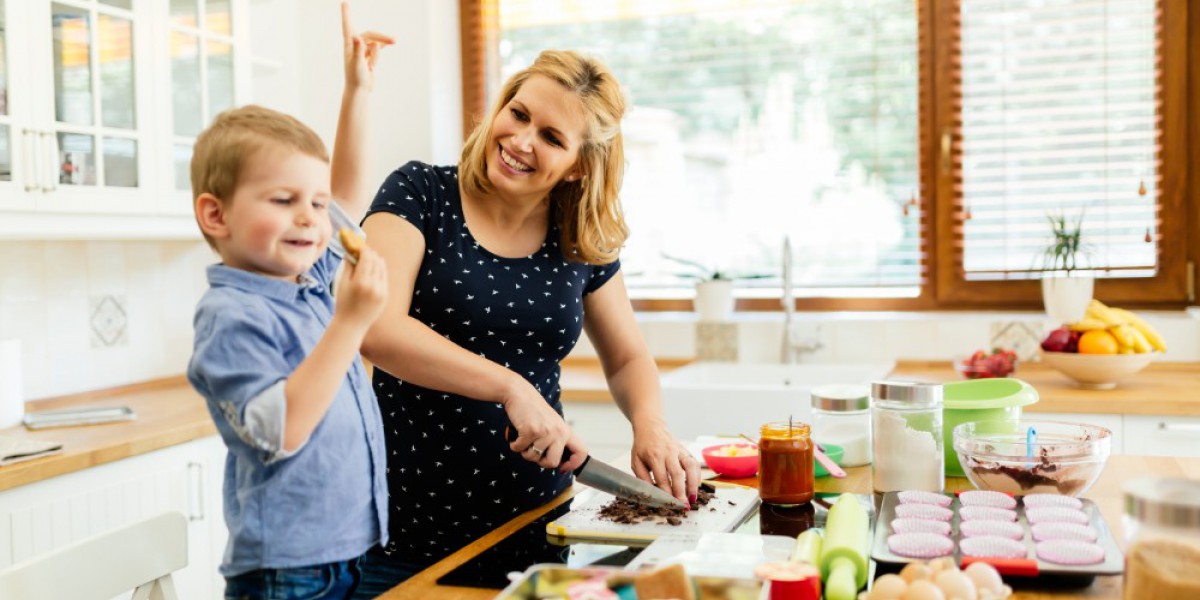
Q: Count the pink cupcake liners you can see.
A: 12